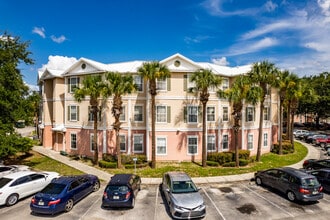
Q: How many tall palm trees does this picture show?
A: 9